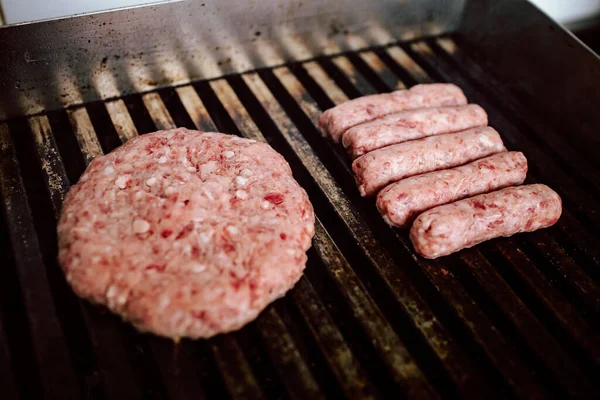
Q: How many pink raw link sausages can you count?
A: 5